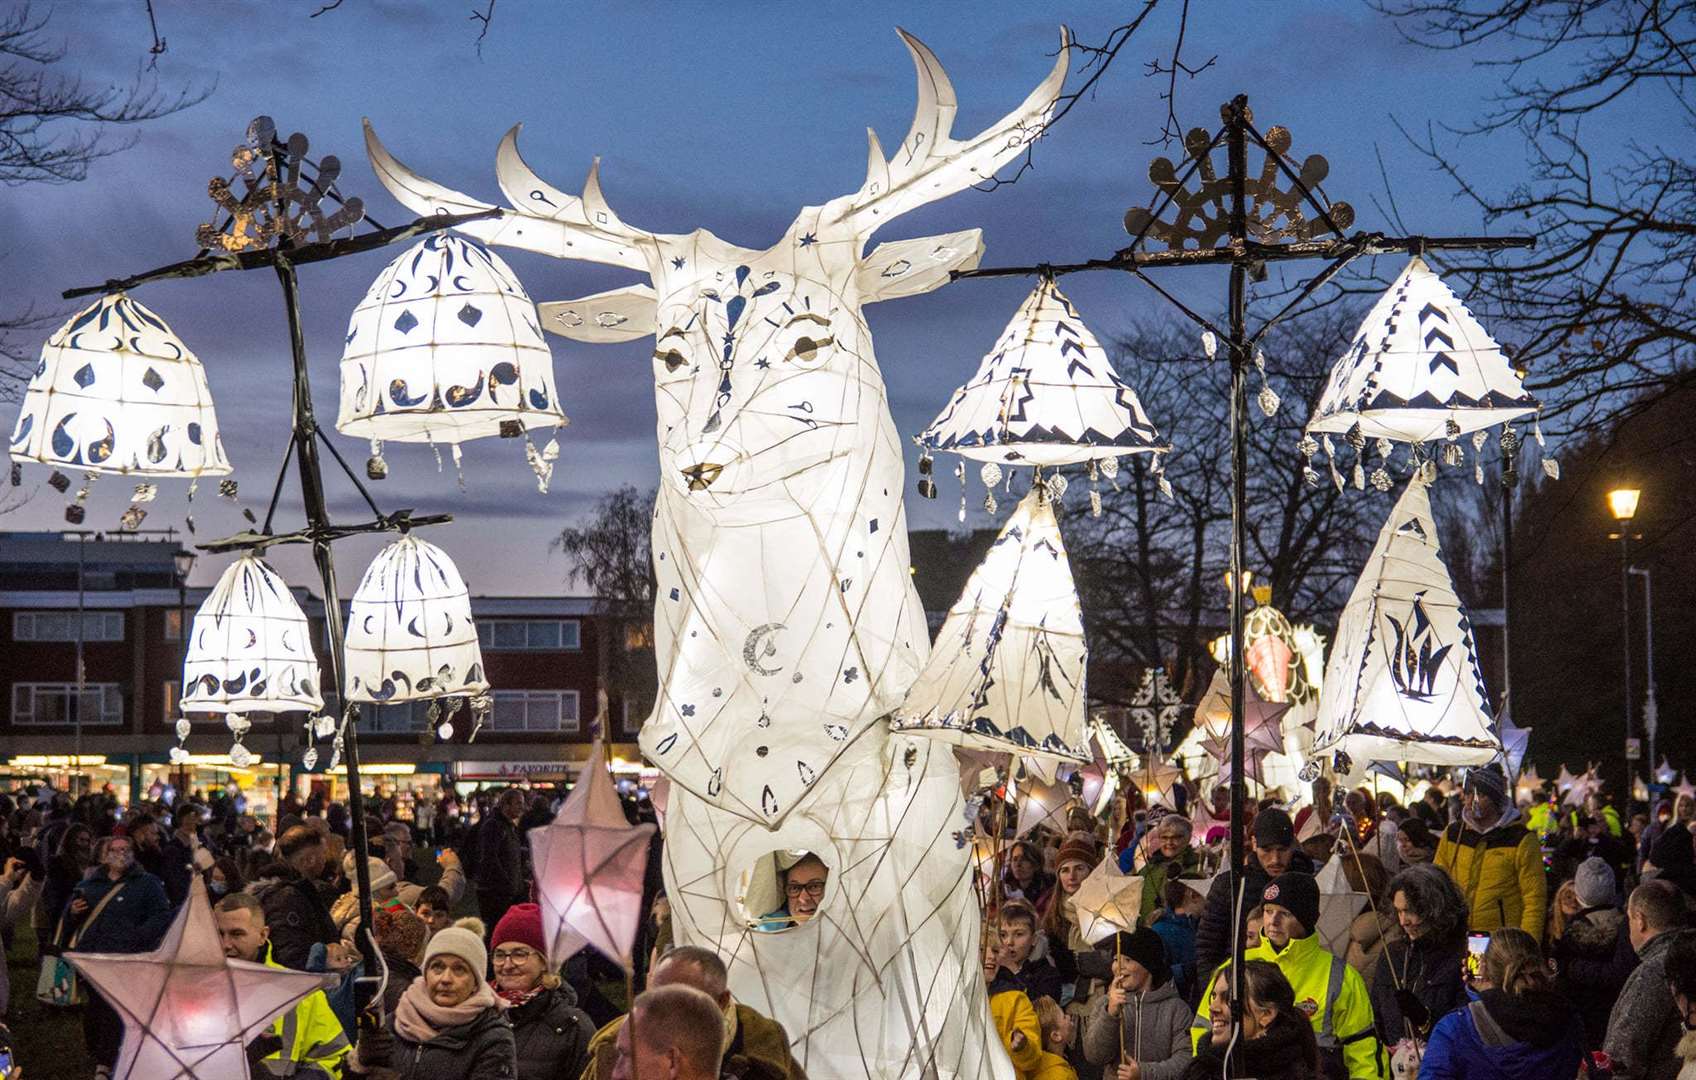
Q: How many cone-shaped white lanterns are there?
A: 4